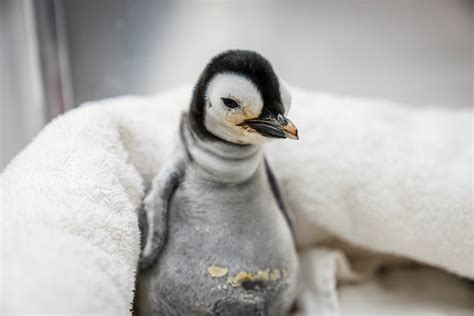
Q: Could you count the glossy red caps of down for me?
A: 0